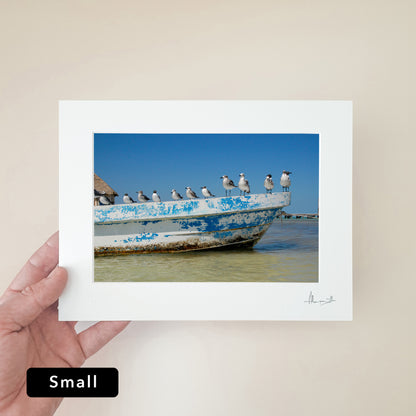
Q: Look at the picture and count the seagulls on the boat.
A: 11